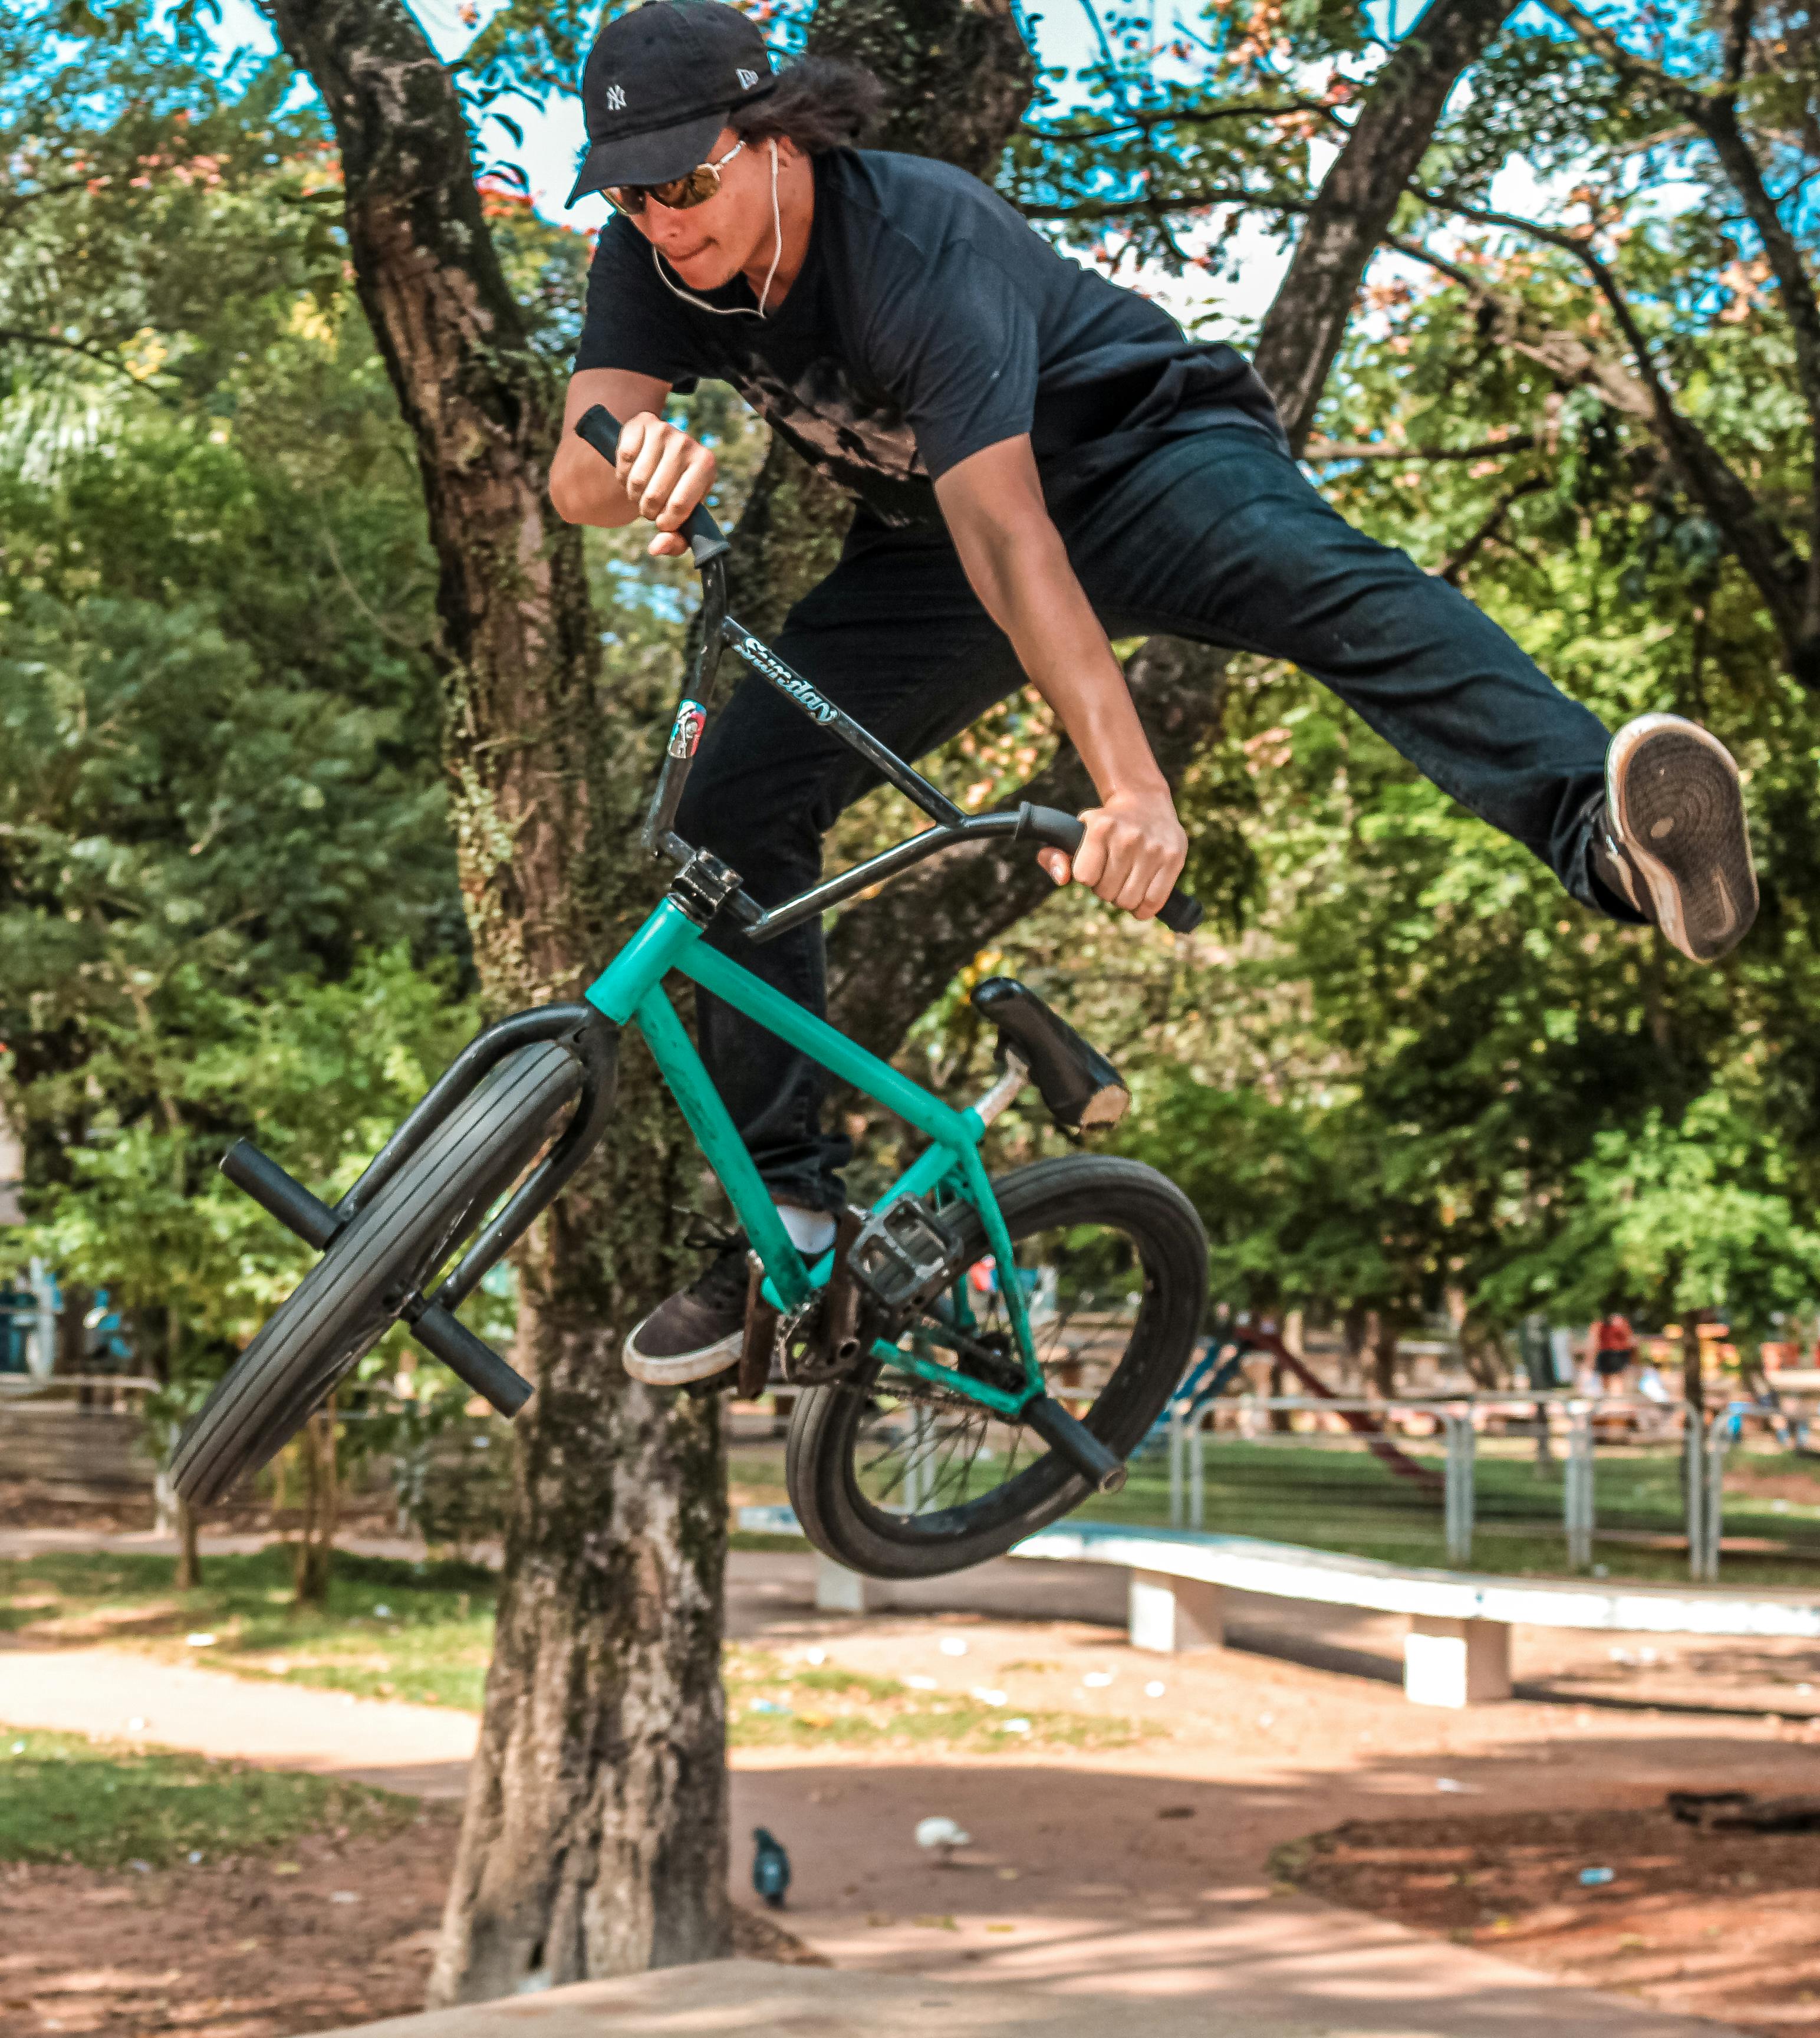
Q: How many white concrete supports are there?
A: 3